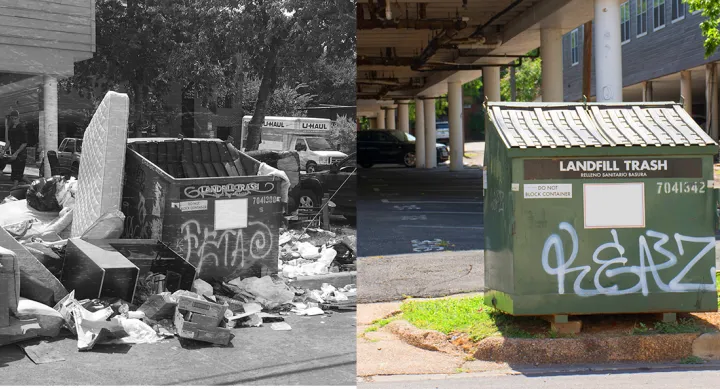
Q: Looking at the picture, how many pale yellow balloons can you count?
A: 0